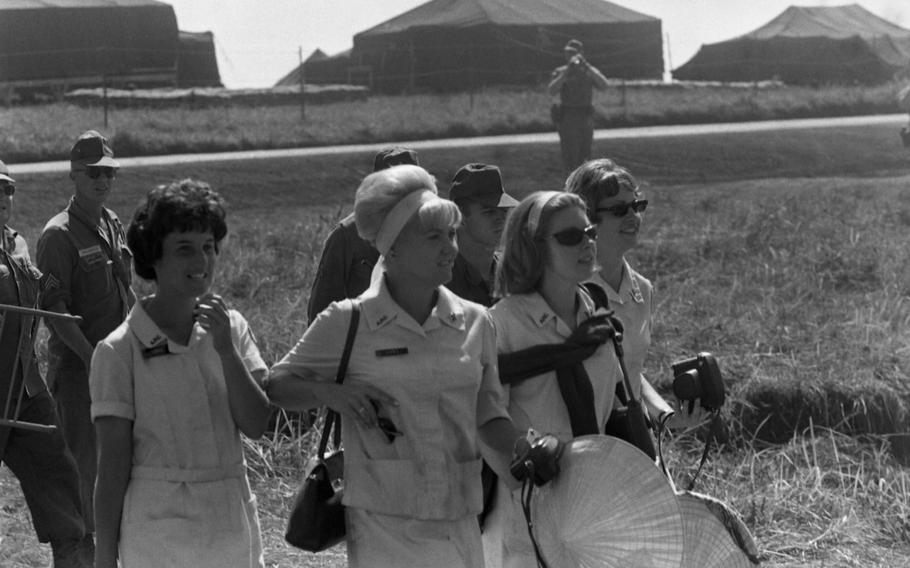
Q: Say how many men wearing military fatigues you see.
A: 5